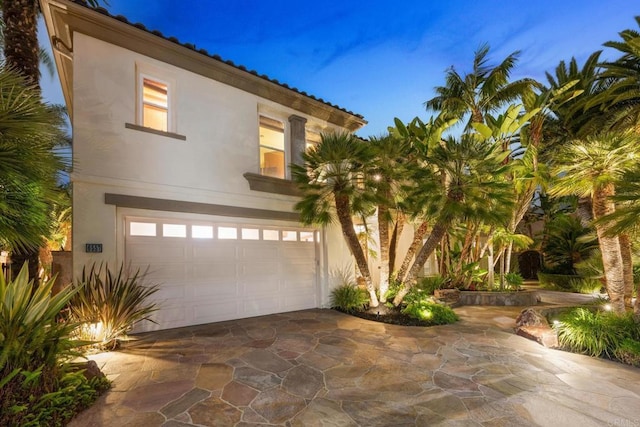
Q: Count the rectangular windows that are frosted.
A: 8